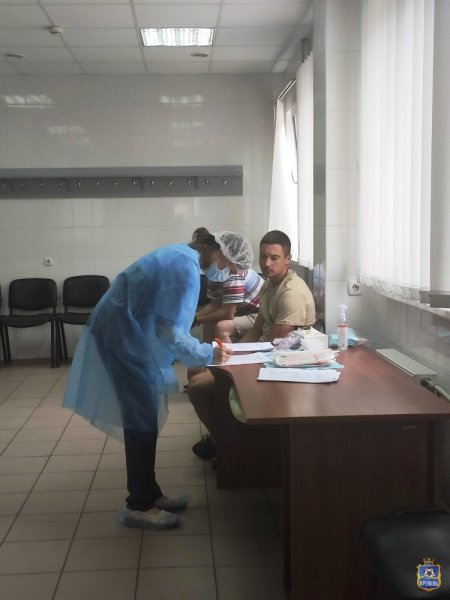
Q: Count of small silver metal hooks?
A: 13